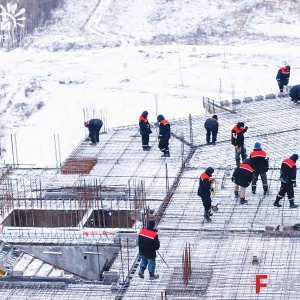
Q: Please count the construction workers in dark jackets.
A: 12